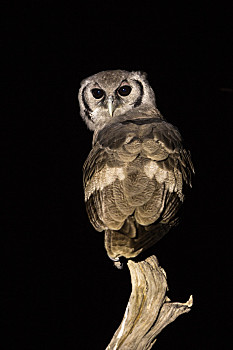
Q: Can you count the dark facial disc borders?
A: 2